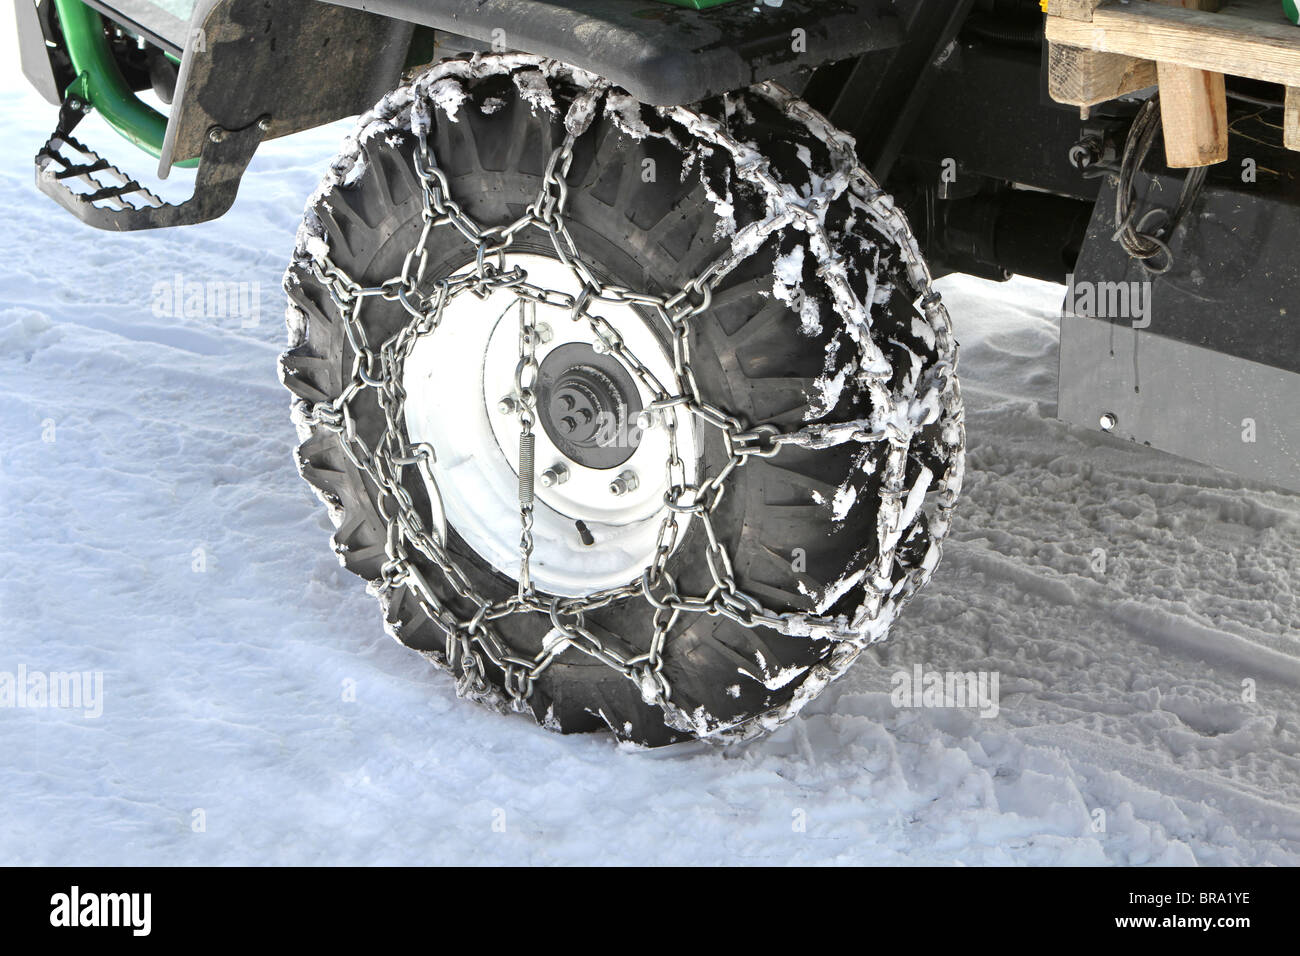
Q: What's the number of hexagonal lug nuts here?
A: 6